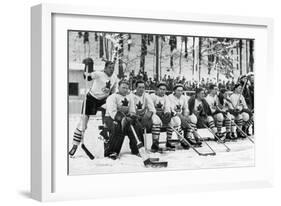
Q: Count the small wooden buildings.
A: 1